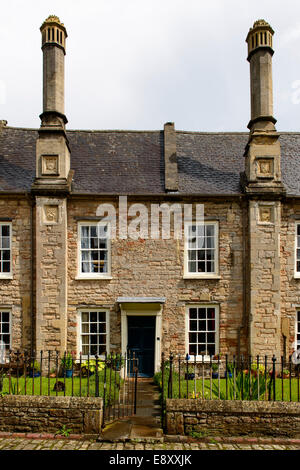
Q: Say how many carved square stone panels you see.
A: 4